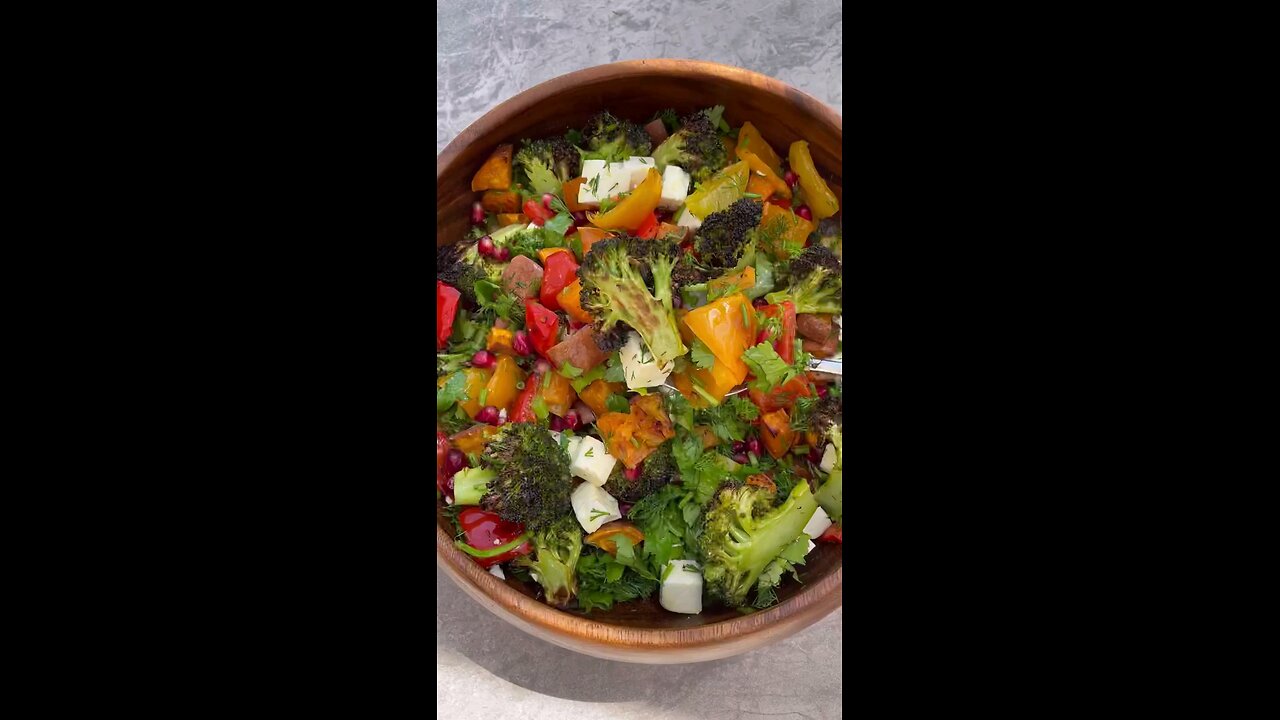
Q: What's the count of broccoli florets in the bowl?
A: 12